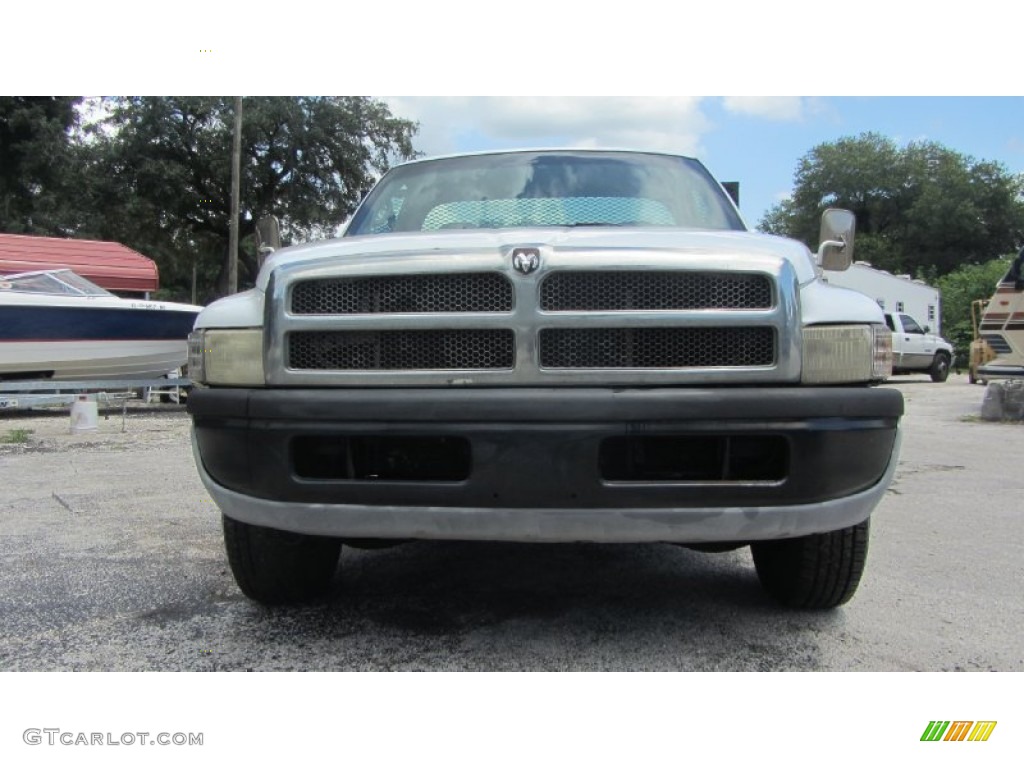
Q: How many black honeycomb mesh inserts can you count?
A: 4